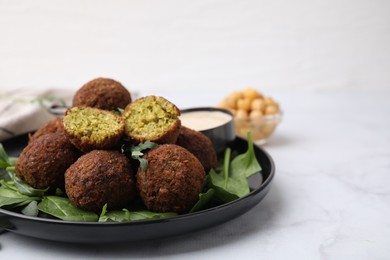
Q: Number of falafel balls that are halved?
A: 2